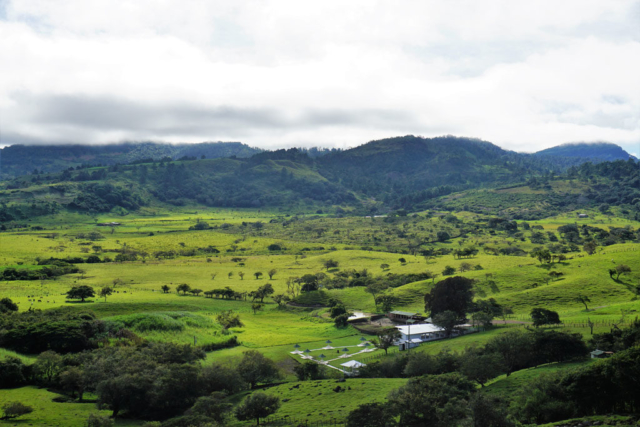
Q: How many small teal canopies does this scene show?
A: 7